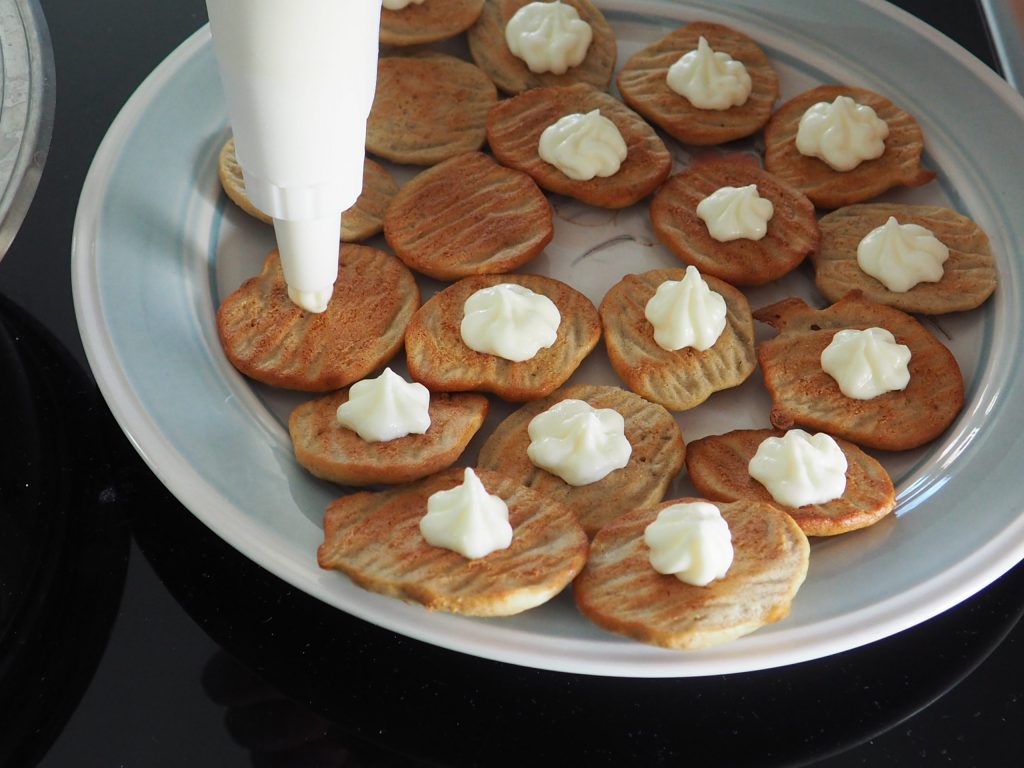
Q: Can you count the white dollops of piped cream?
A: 15